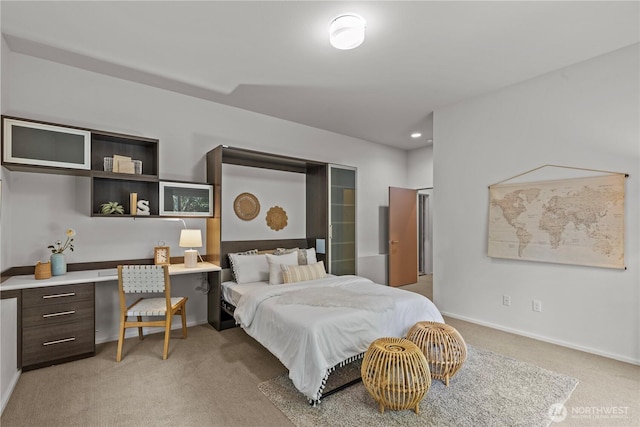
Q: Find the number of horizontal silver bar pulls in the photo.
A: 3